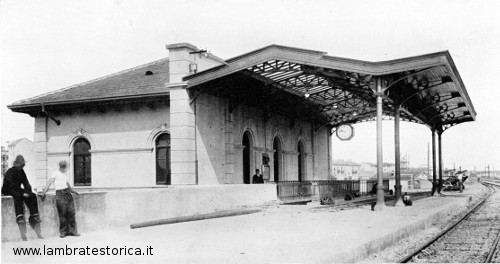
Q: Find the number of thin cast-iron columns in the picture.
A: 4